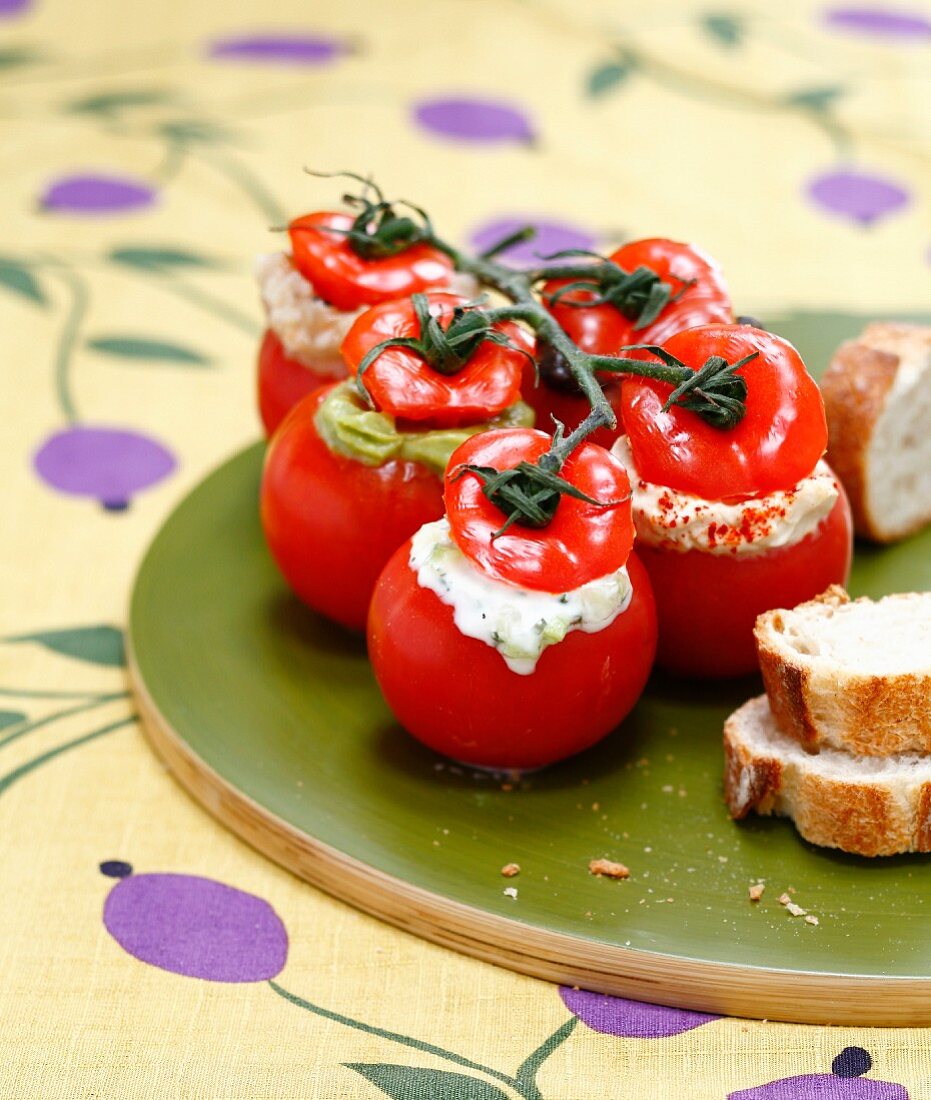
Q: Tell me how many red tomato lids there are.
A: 5